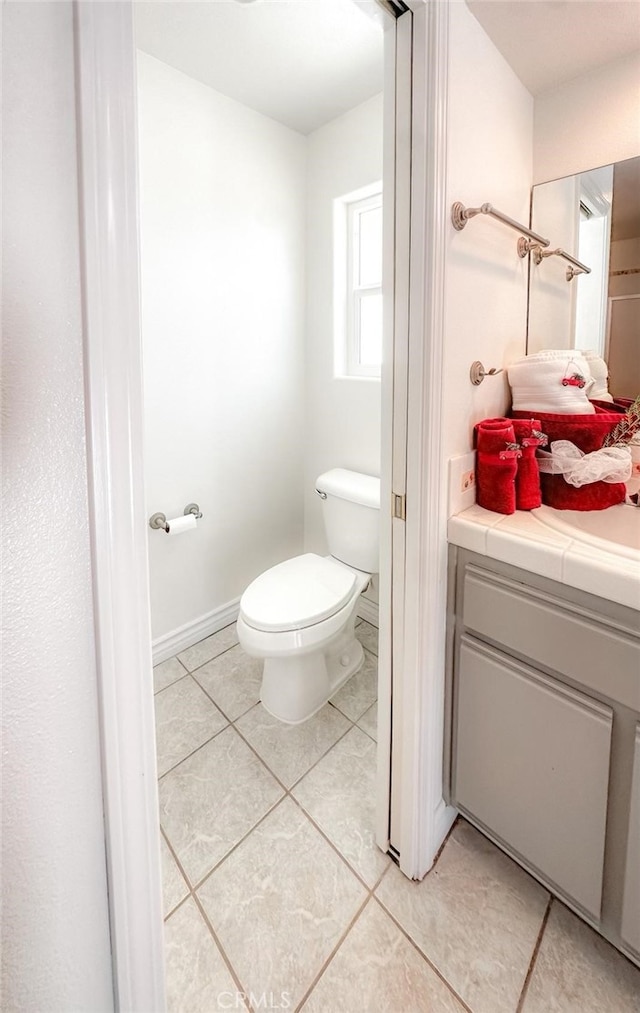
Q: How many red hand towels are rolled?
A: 2